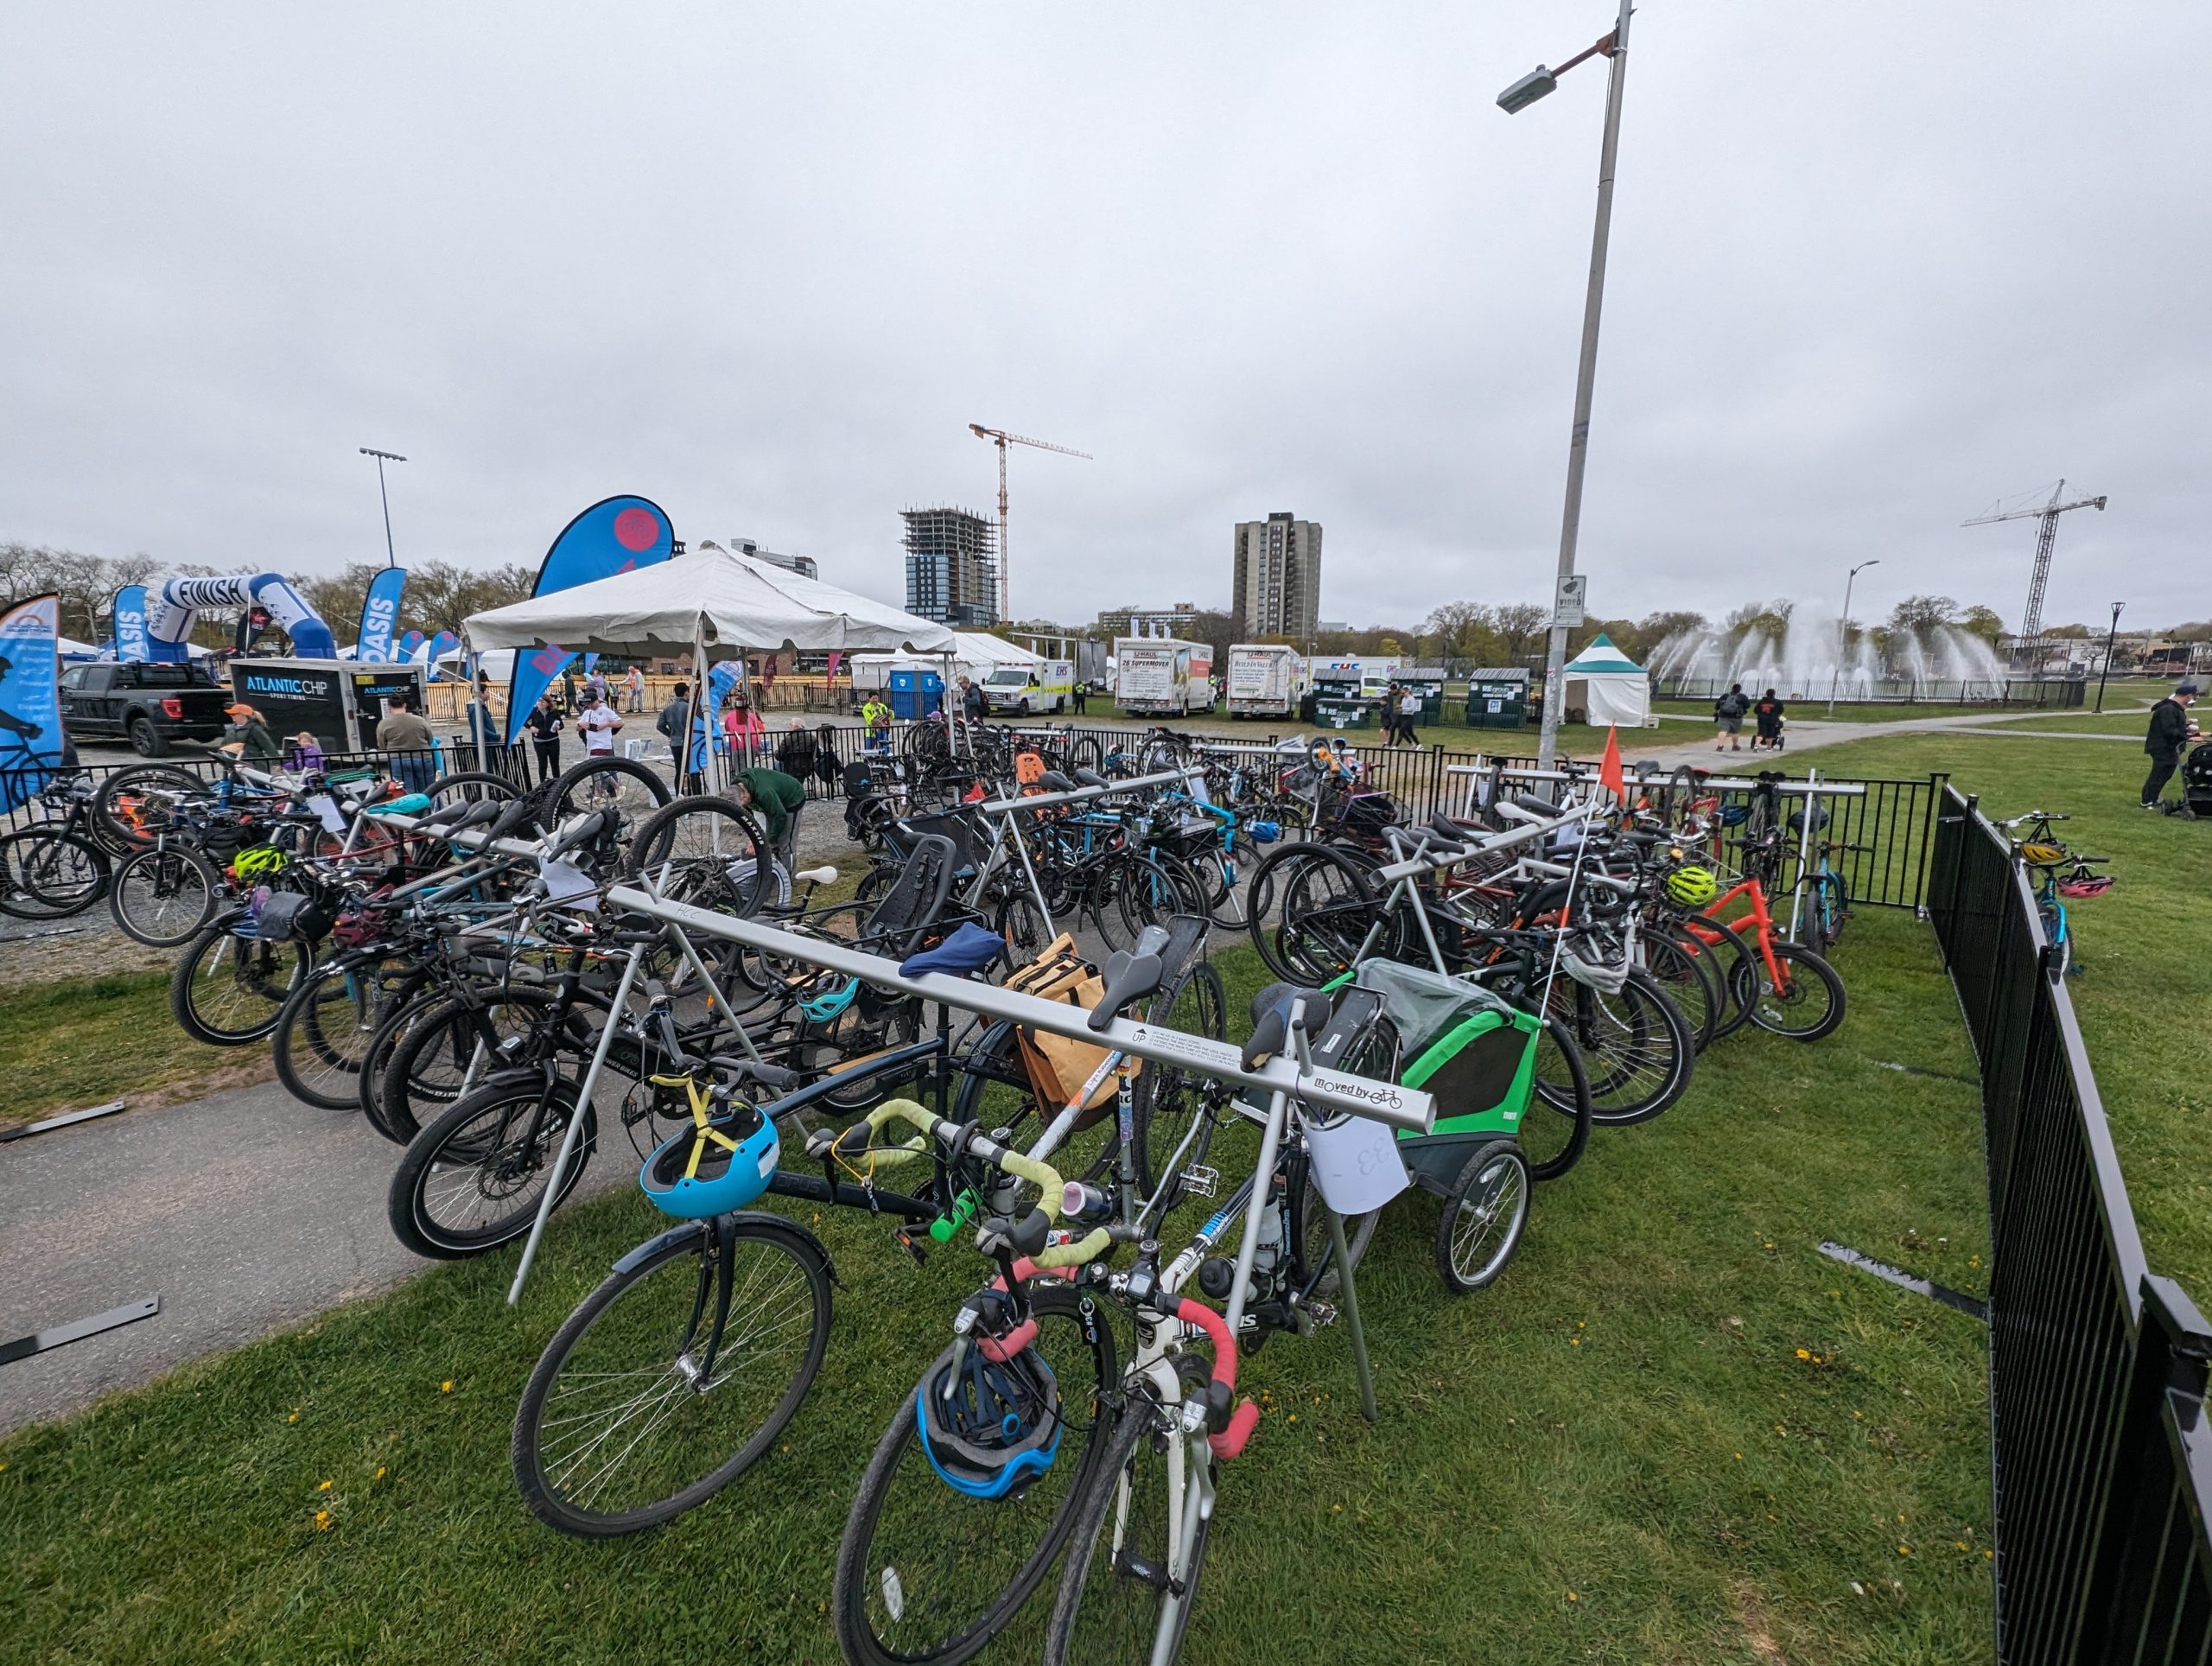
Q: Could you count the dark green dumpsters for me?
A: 4